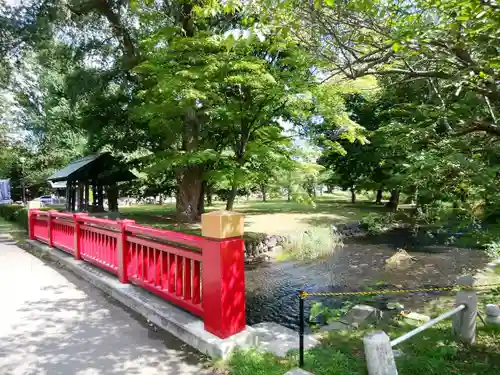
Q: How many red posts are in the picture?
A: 5